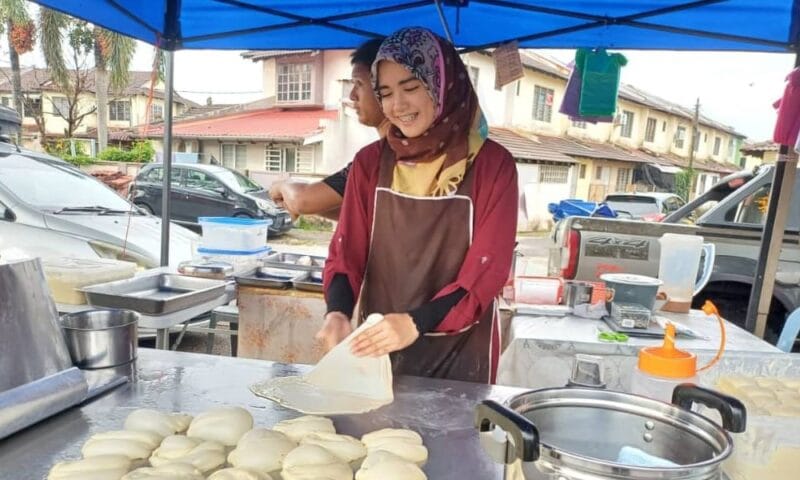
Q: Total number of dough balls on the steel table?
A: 13